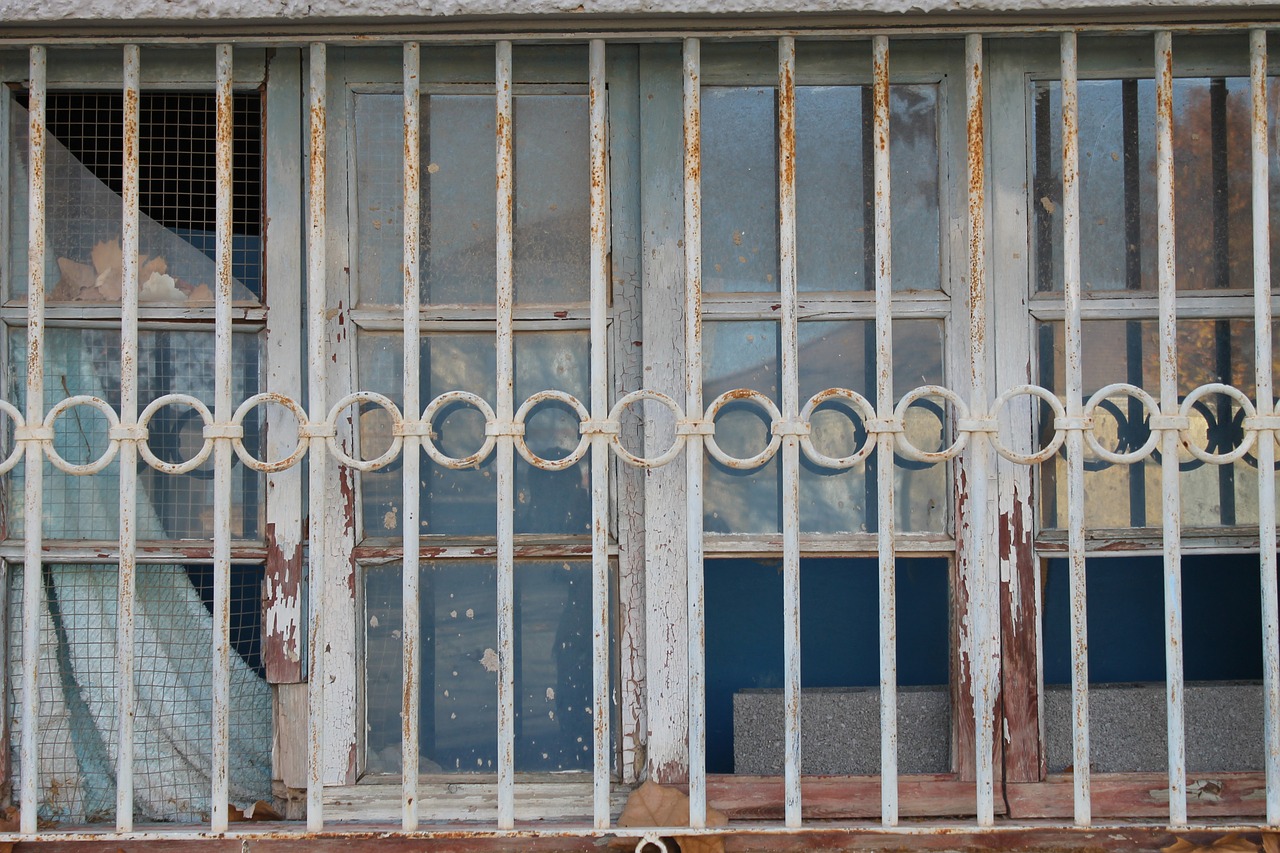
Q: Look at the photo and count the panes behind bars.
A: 12